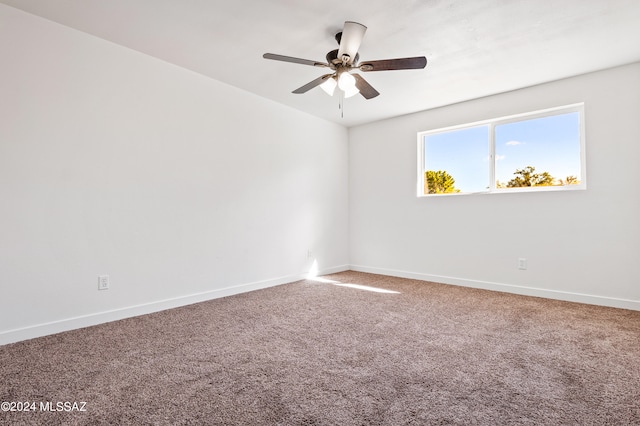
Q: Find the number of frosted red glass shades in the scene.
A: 0